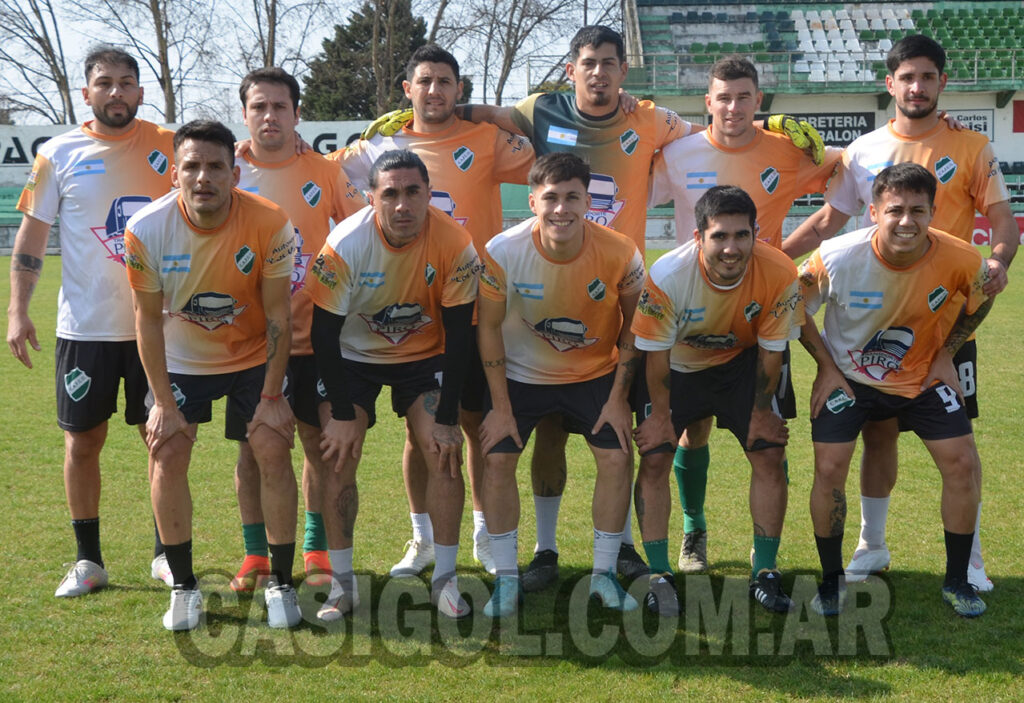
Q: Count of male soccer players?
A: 11